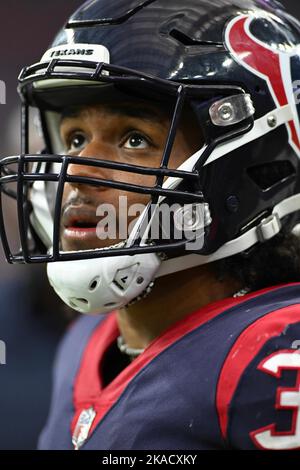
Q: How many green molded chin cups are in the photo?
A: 0